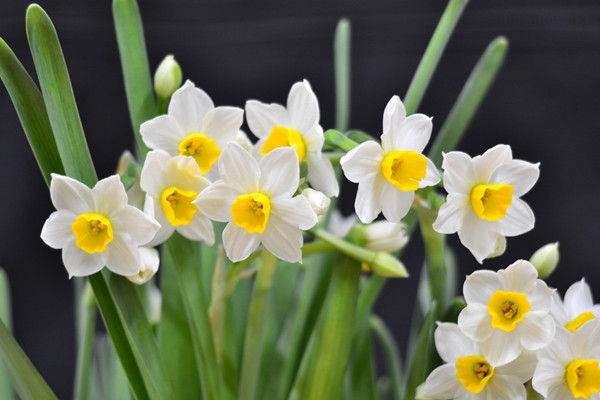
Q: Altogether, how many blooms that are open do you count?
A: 11